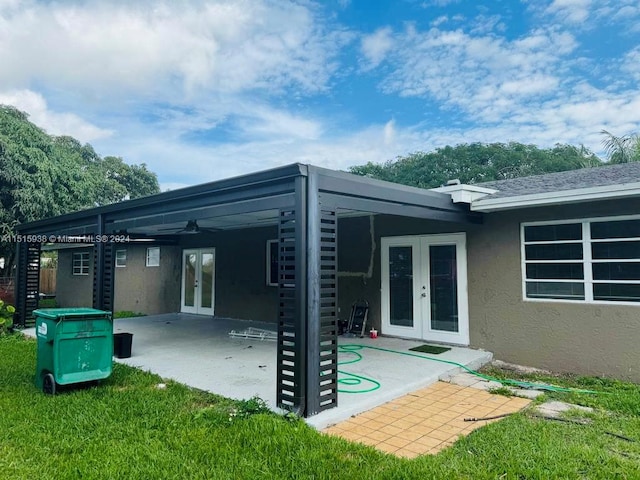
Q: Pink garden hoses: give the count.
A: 0